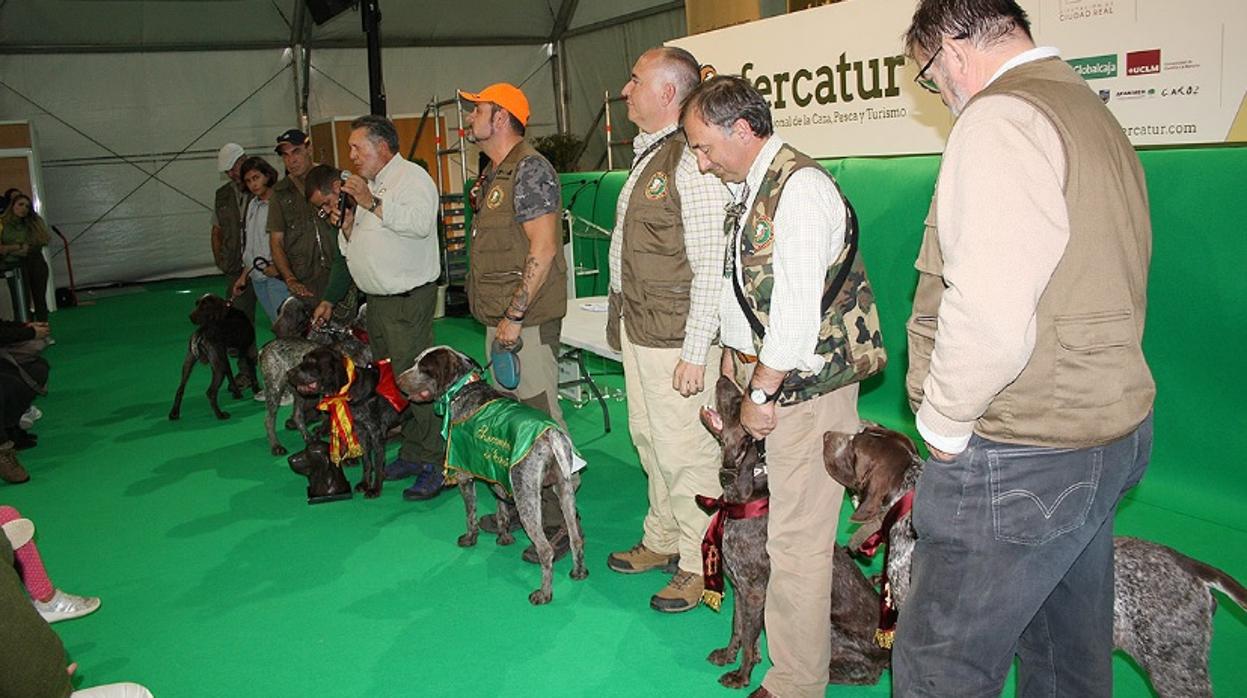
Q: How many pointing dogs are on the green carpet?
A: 7